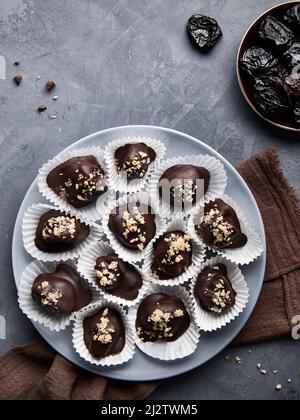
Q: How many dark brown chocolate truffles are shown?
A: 12